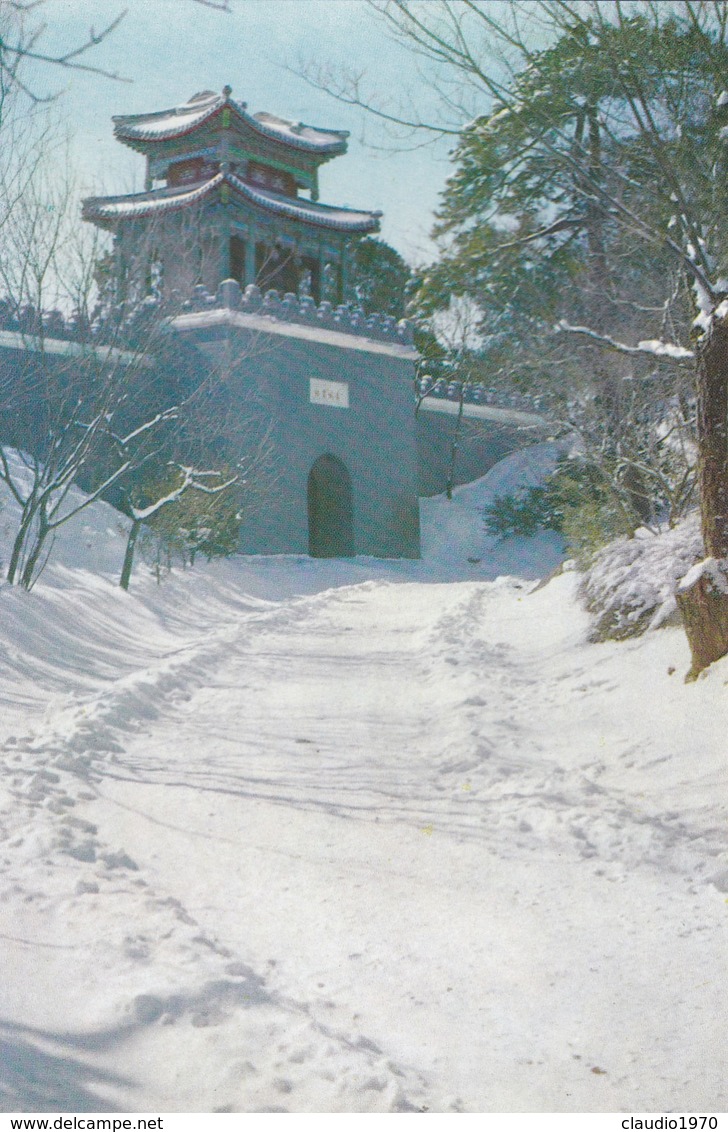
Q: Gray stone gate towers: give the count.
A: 1